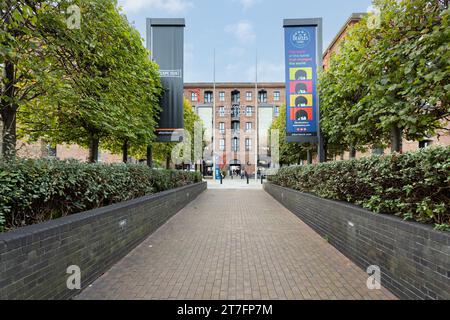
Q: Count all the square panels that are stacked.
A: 4